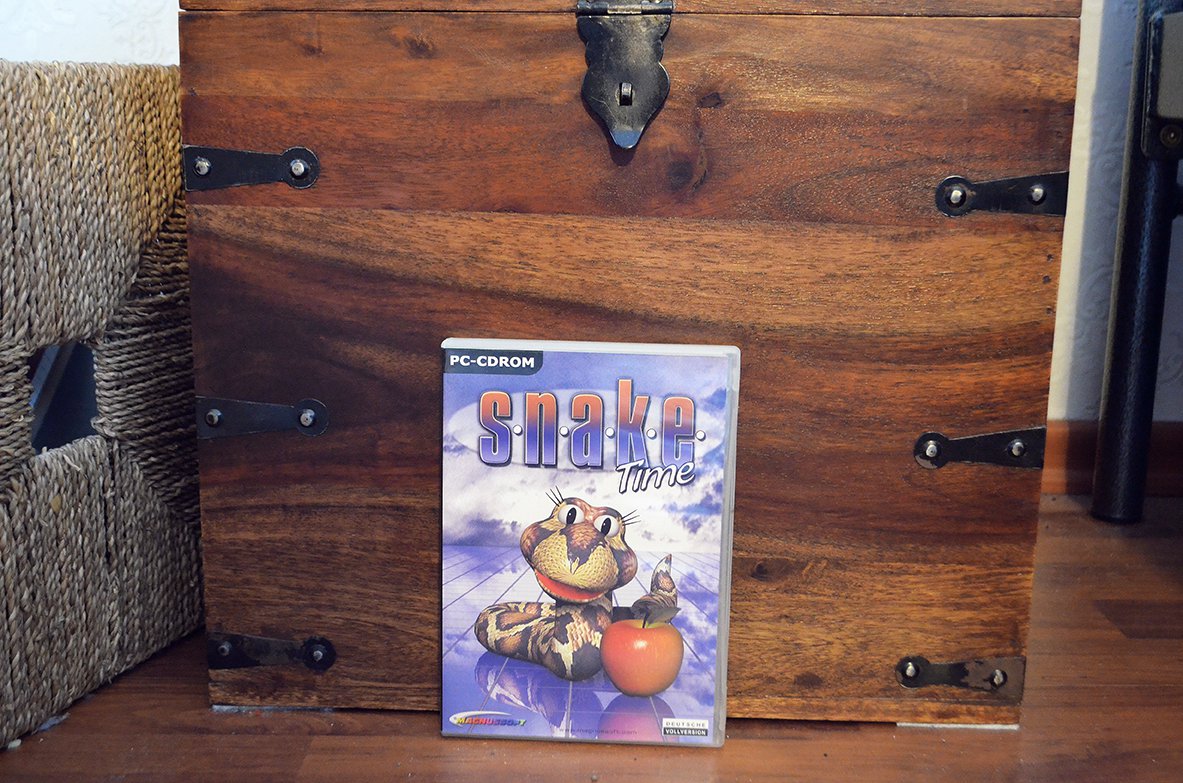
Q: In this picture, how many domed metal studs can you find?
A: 12